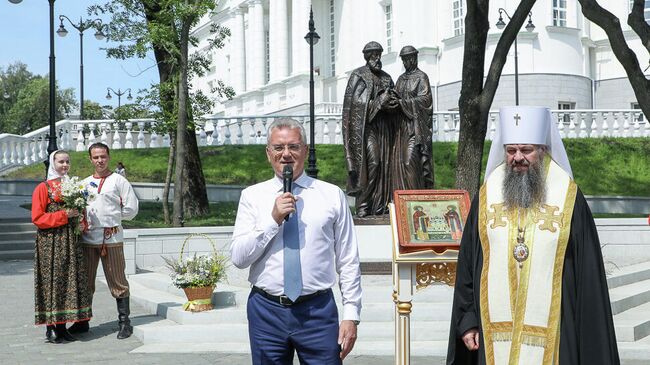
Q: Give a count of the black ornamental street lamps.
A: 5